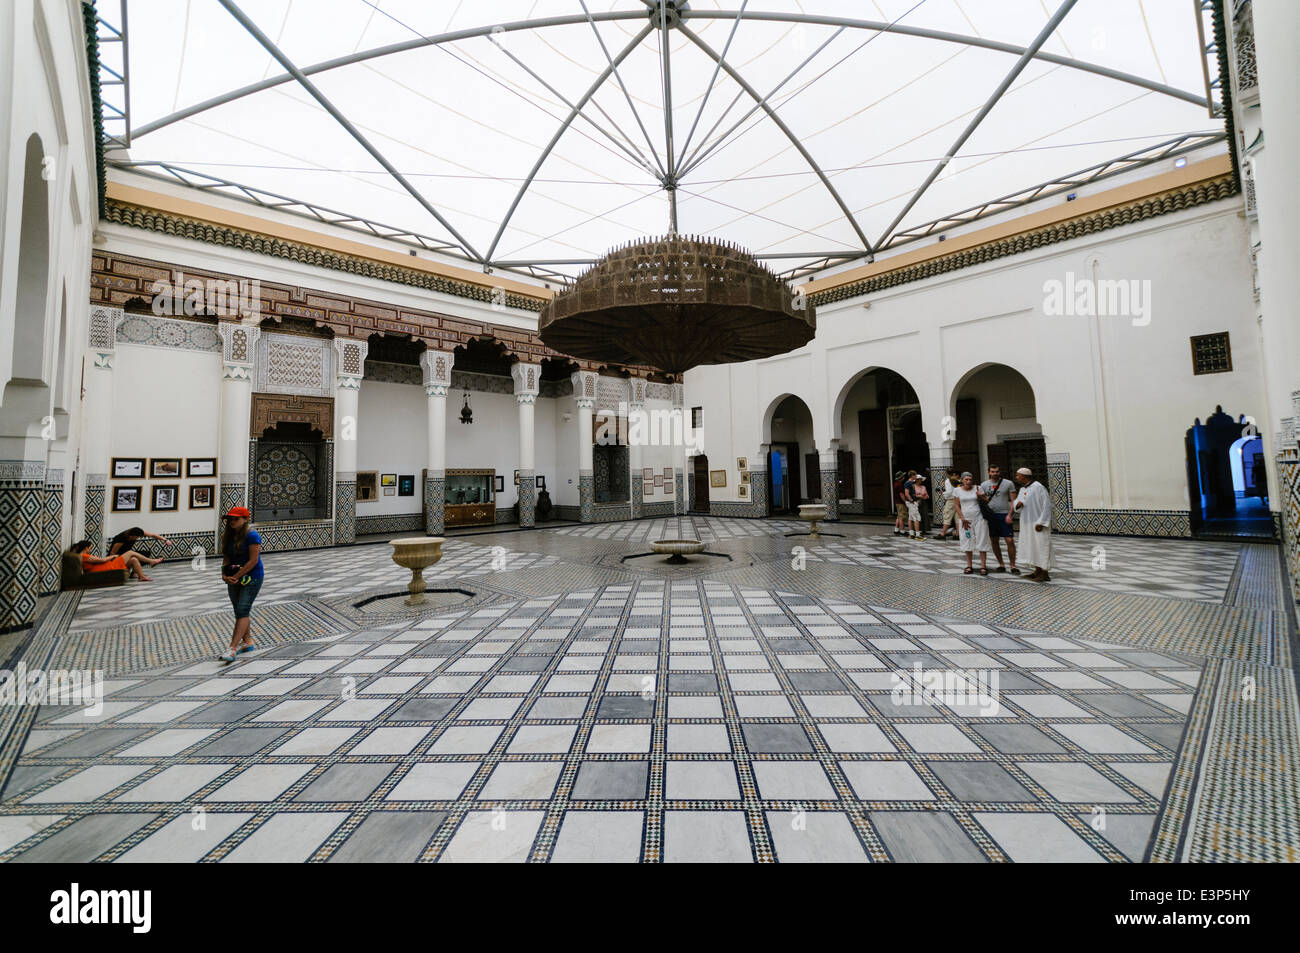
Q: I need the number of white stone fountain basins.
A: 3